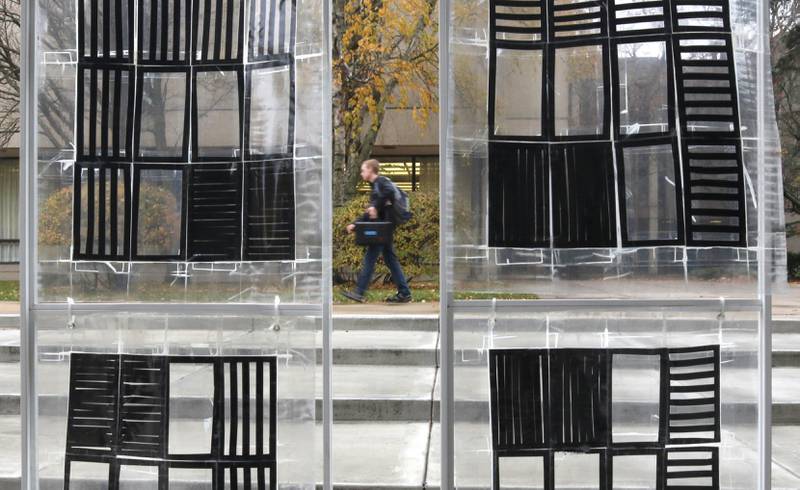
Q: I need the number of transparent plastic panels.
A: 4